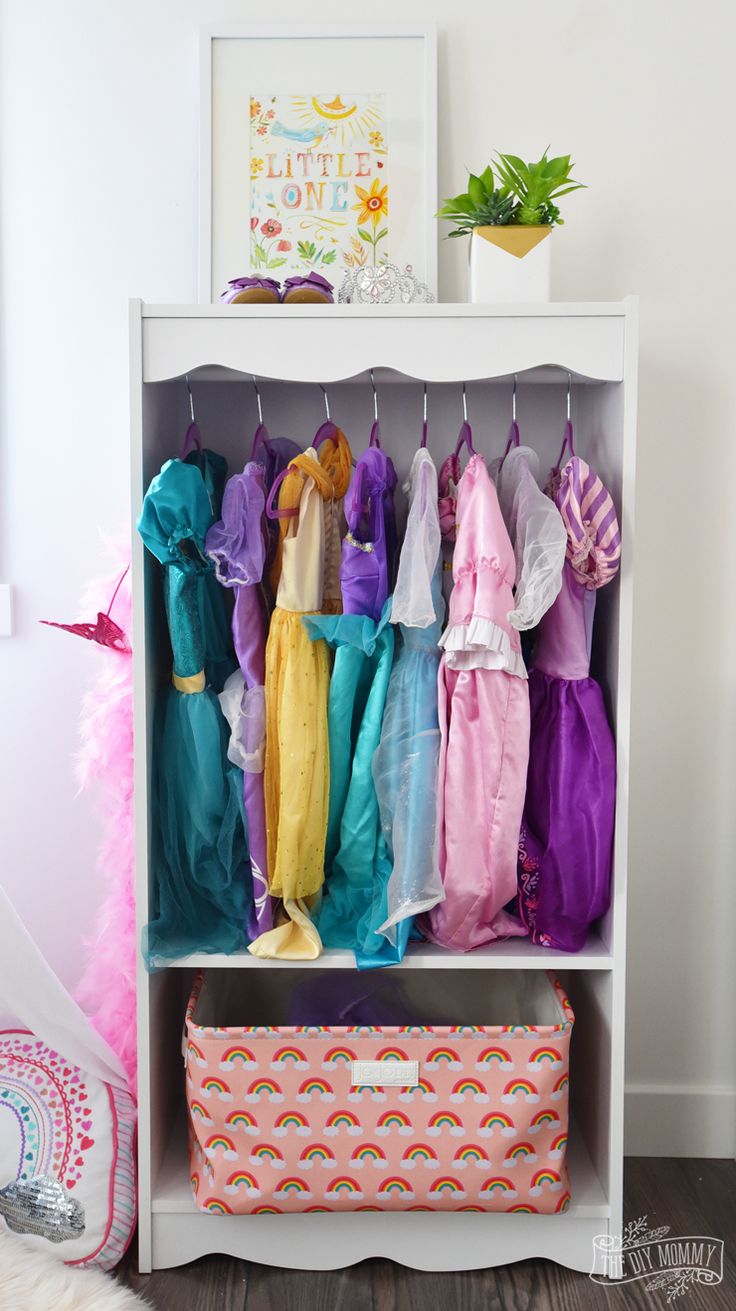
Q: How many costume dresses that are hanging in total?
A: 8